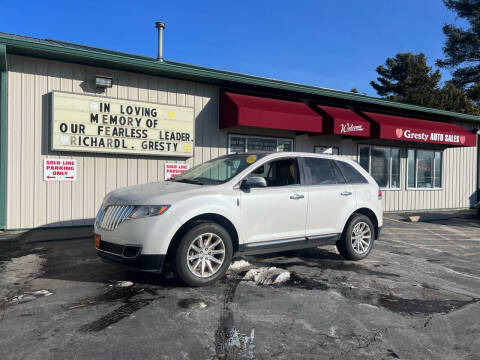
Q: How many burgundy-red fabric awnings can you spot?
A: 3